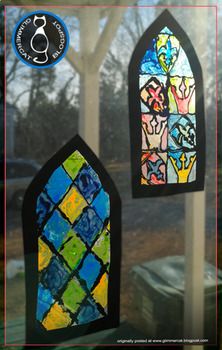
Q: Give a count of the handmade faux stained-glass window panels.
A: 2